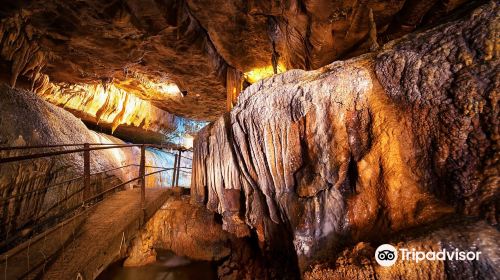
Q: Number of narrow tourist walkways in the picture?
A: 1